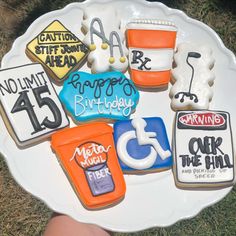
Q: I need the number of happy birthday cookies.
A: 1